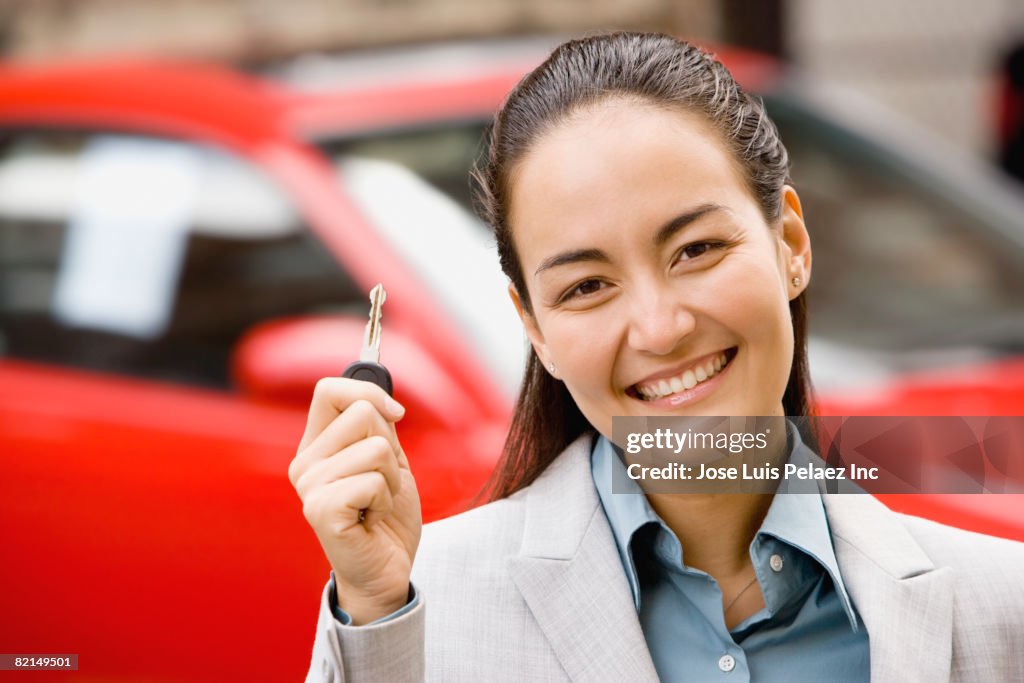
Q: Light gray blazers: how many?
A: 1